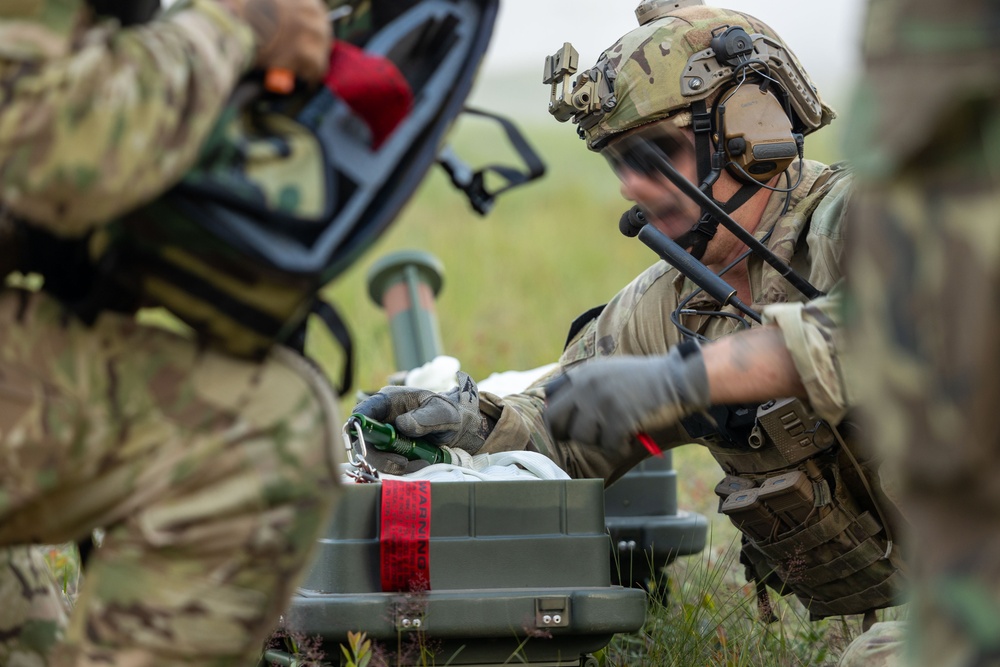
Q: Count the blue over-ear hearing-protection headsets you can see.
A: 0